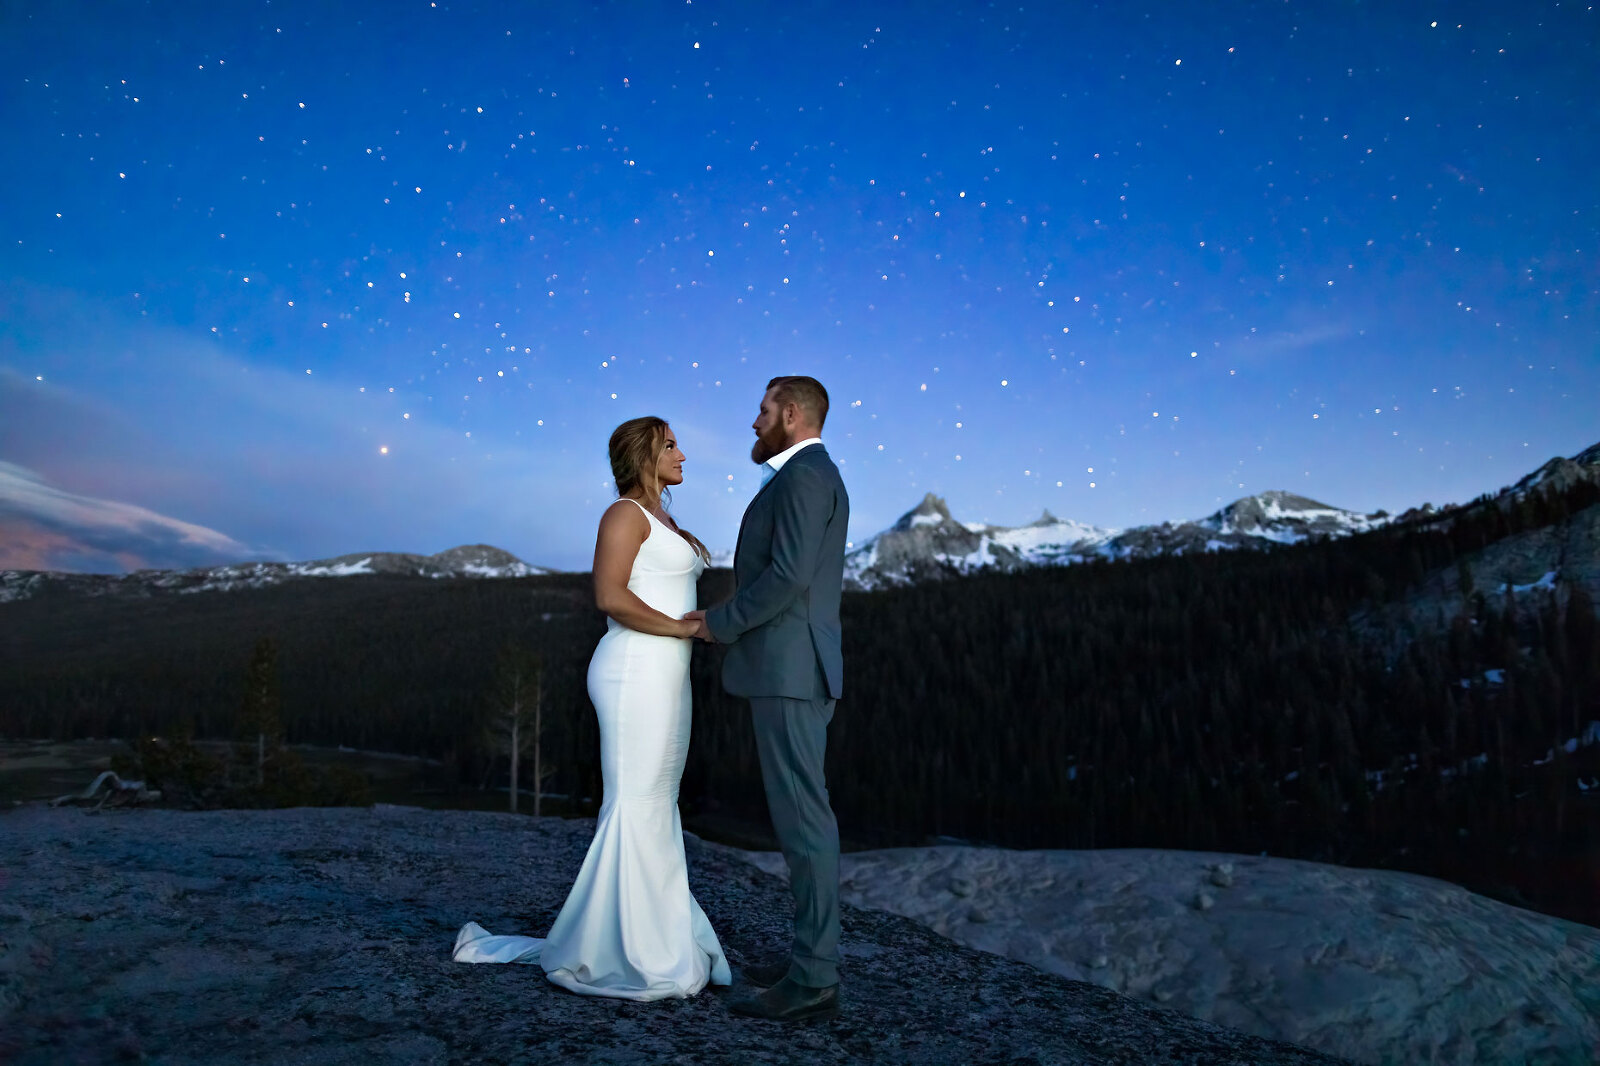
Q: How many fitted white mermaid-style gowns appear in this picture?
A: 1